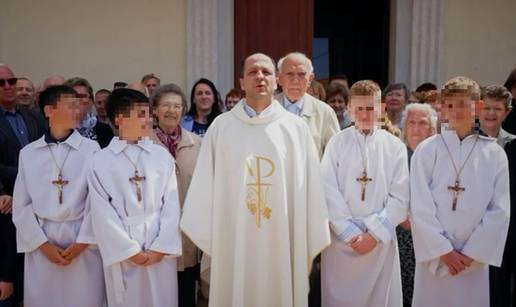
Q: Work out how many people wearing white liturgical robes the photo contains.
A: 5